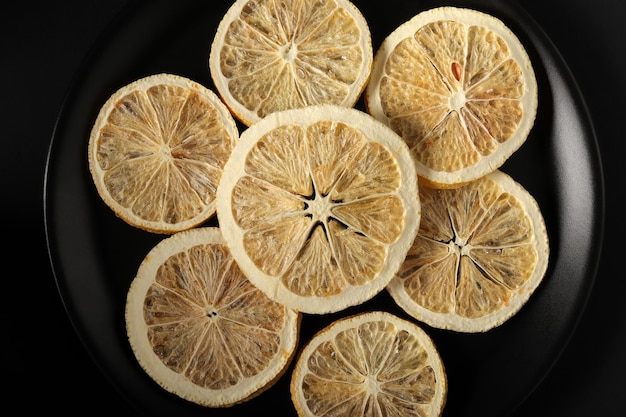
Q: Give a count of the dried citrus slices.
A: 7